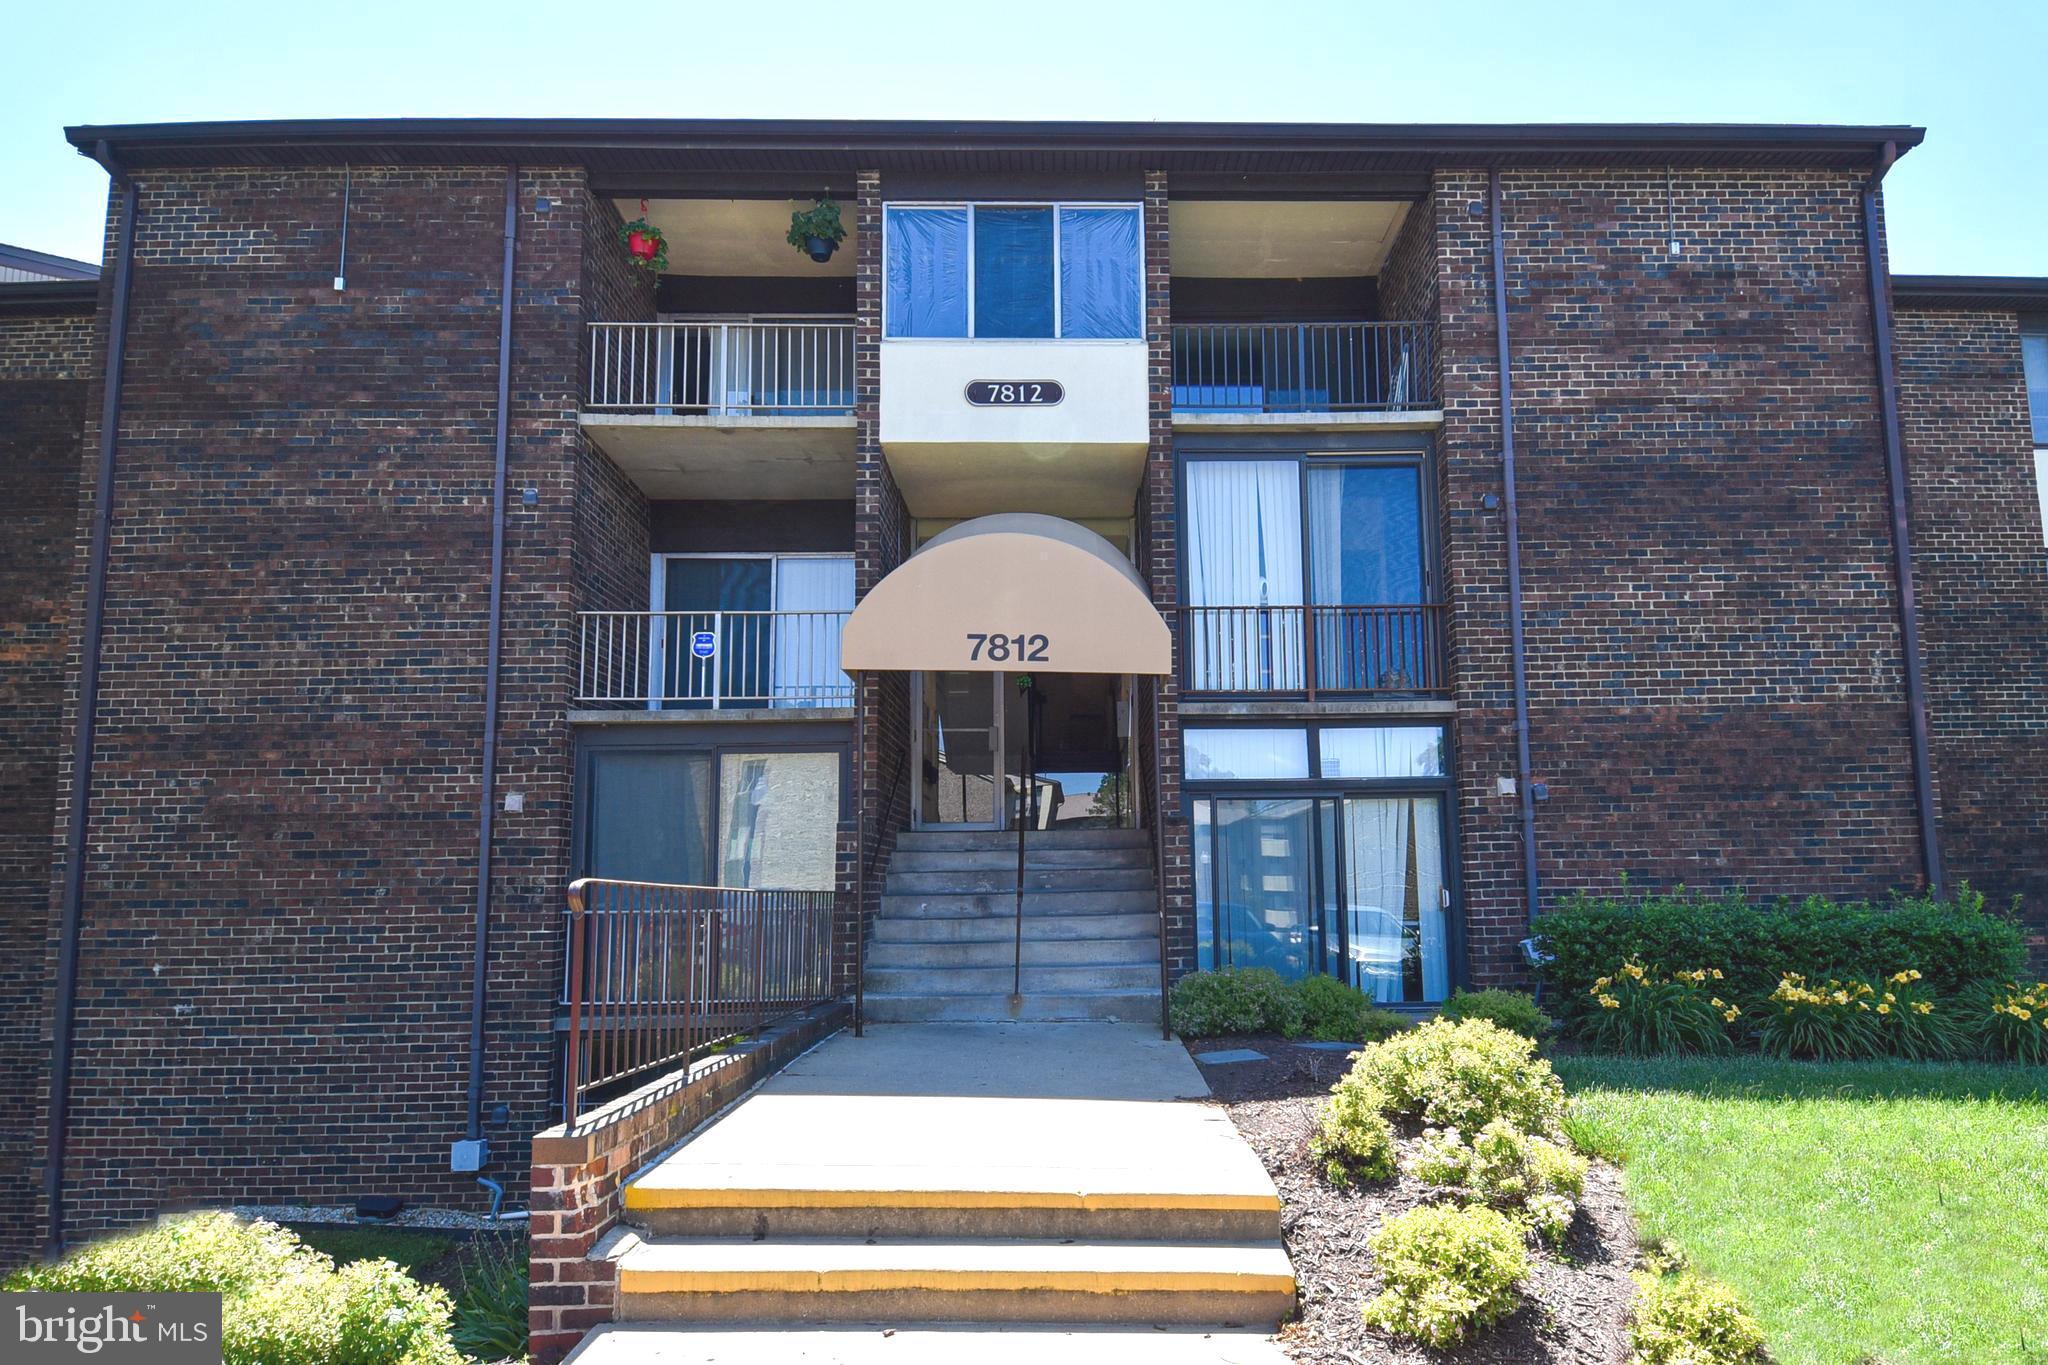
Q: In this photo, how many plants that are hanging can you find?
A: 2